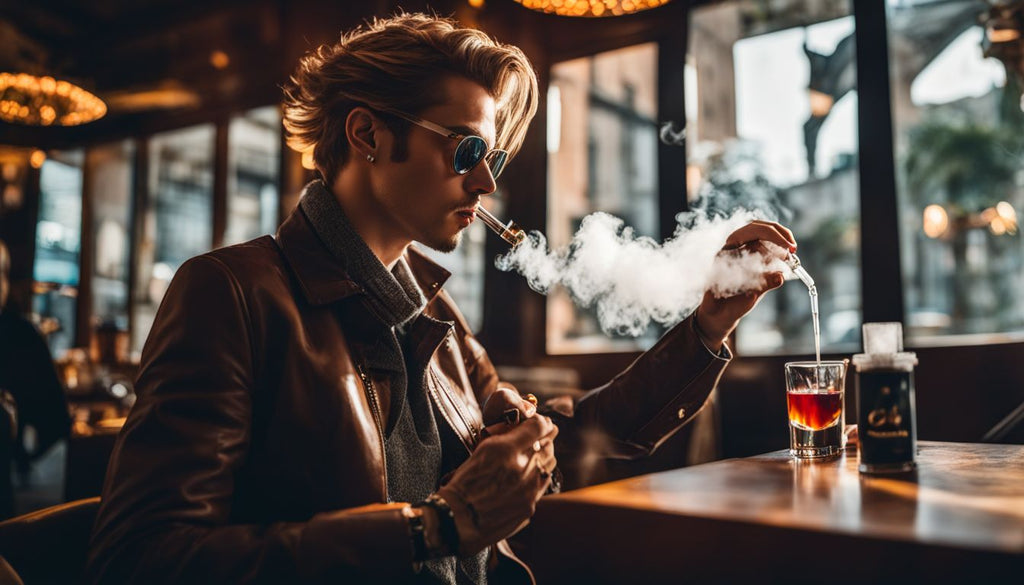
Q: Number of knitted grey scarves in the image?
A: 1